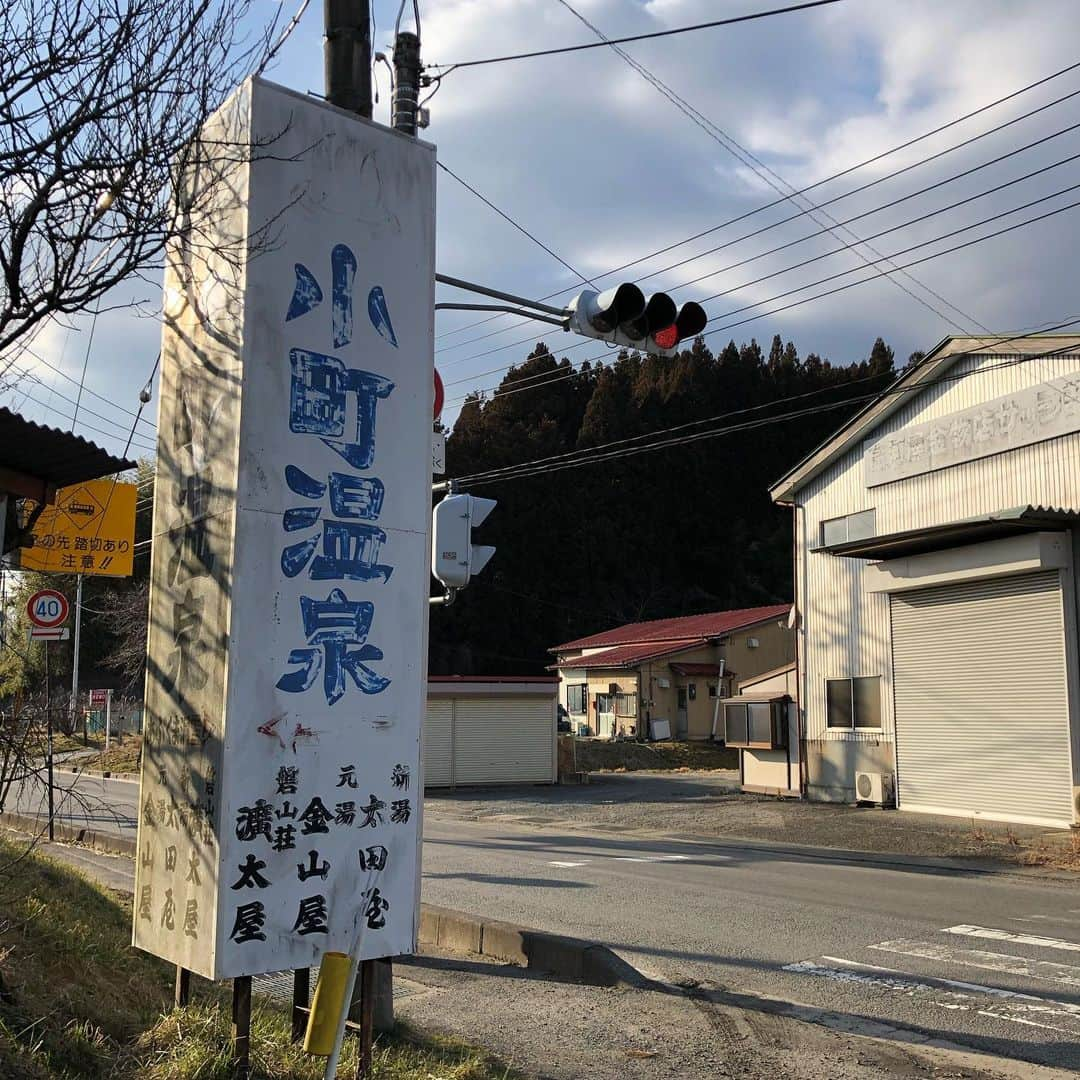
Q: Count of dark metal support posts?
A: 4